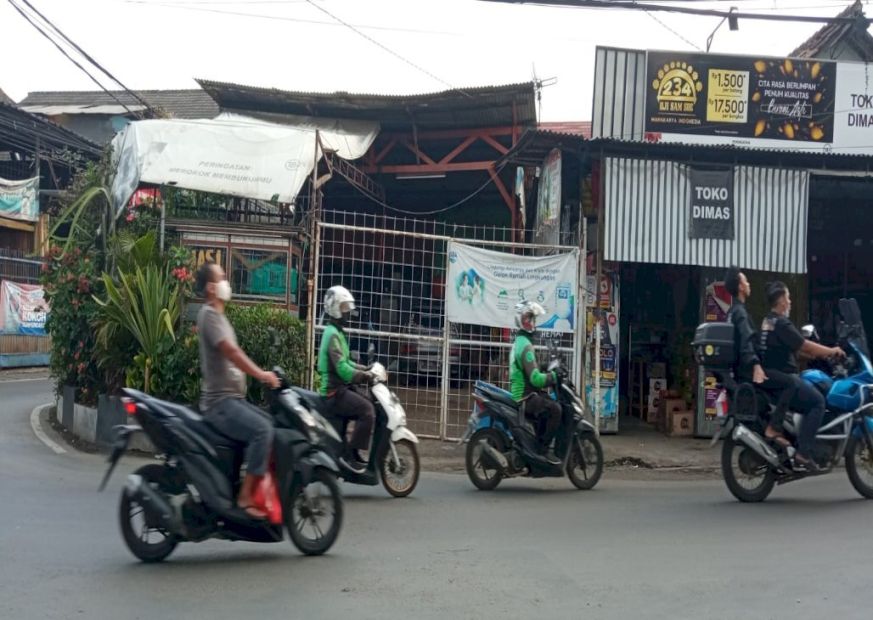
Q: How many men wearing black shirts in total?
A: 2